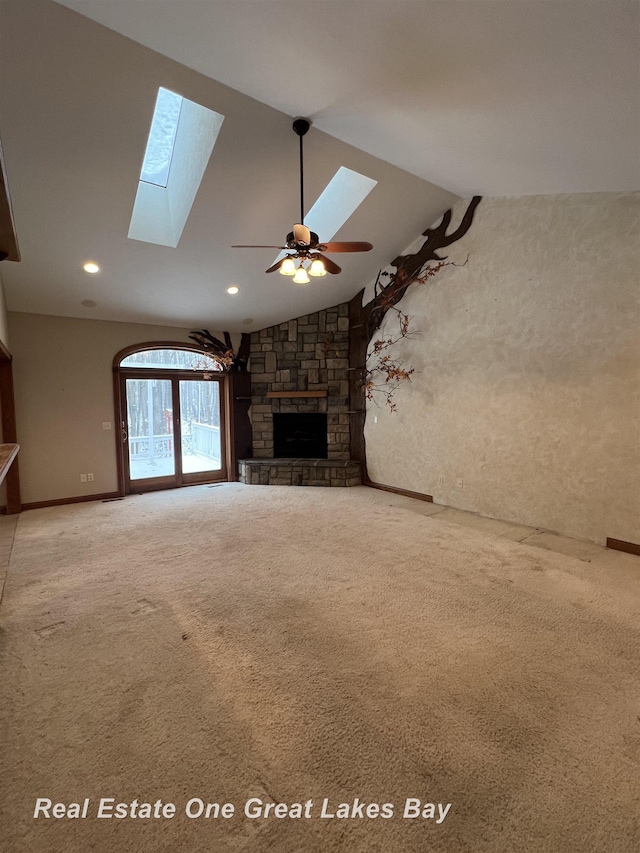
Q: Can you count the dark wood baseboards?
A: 3